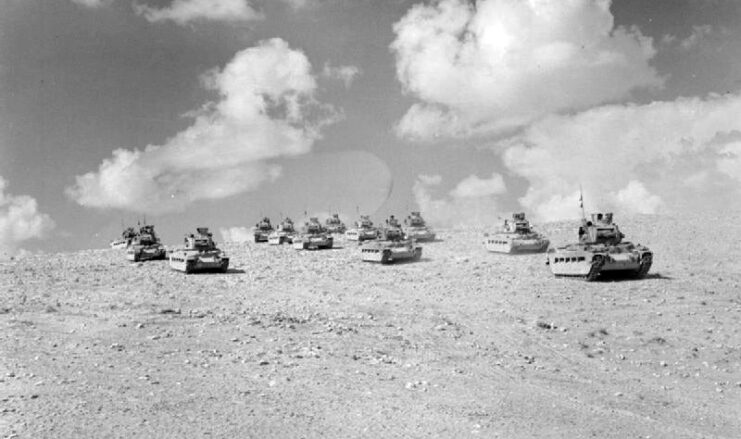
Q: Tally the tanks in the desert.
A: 12